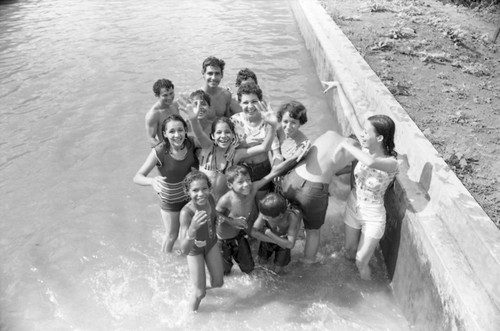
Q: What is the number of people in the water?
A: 13